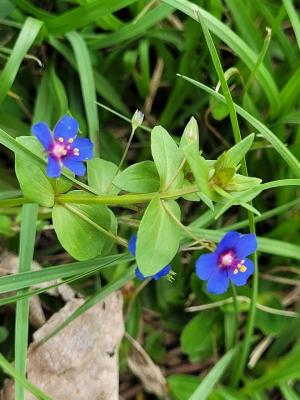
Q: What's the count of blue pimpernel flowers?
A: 3